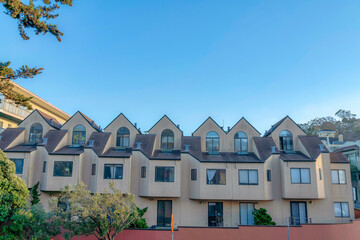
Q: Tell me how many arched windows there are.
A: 7